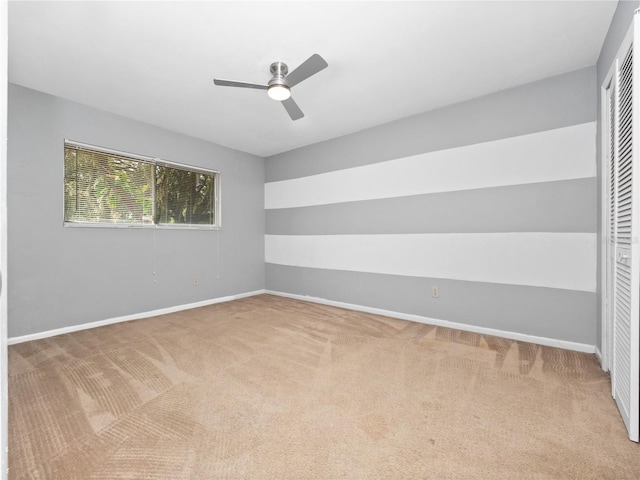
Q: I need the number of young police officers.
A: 0